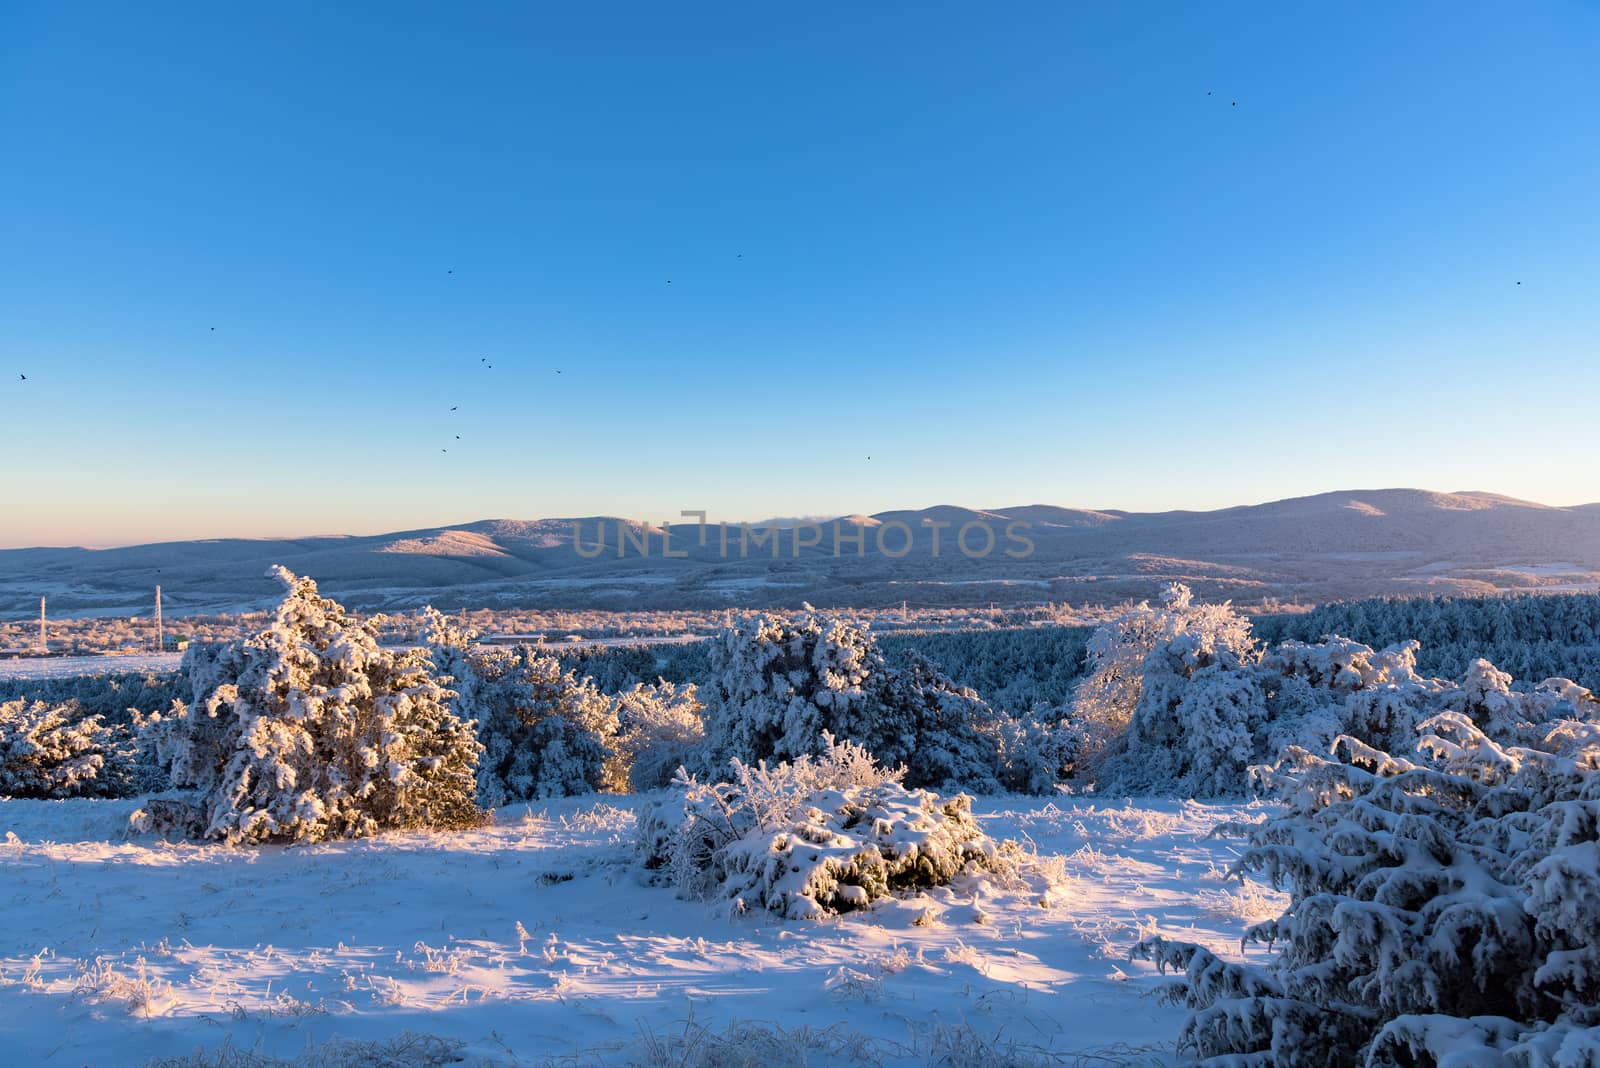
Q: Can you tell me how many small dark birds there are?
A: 15